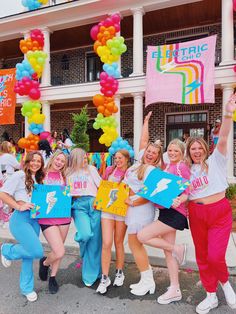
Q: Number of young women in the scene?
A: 7